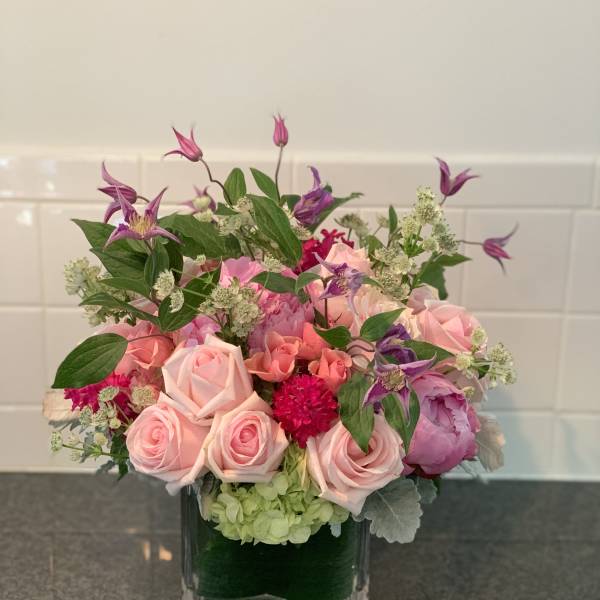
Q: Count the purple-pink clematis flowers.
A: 11